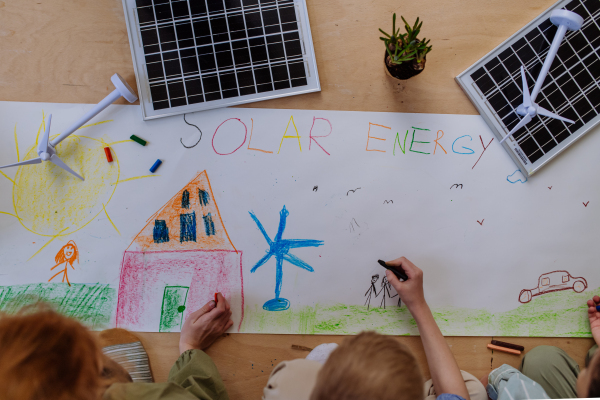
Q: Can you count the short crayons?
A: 3